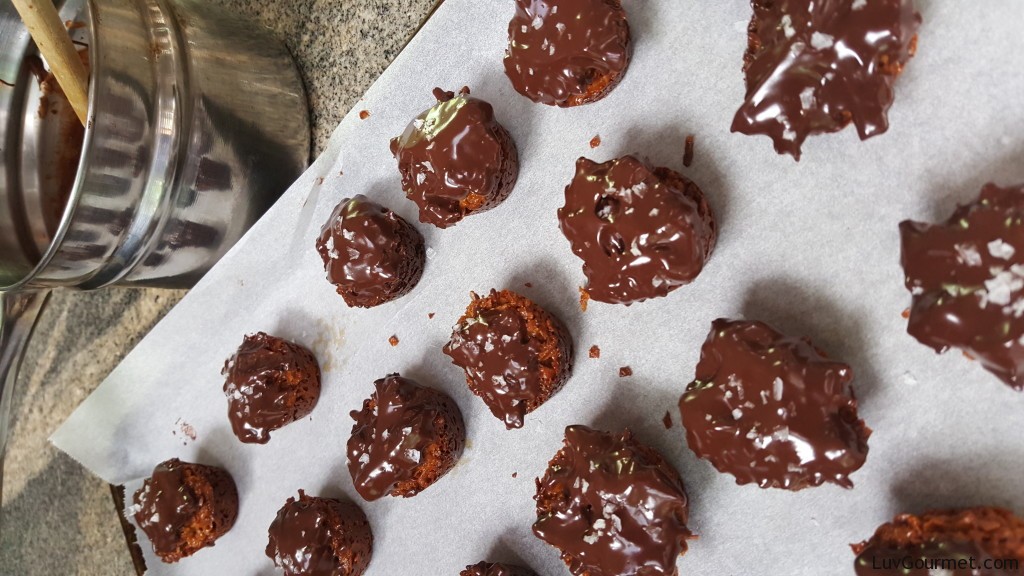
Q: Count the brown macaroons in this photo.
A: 15